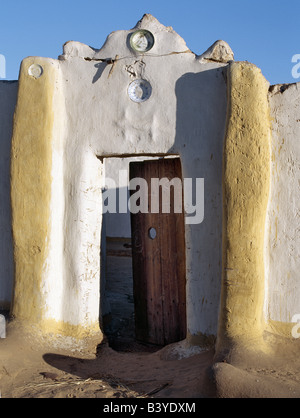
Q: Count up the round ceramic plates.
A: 2